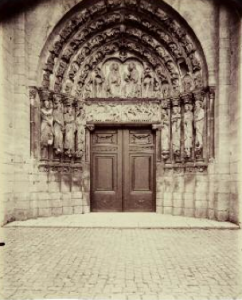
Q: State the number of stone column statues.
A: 8